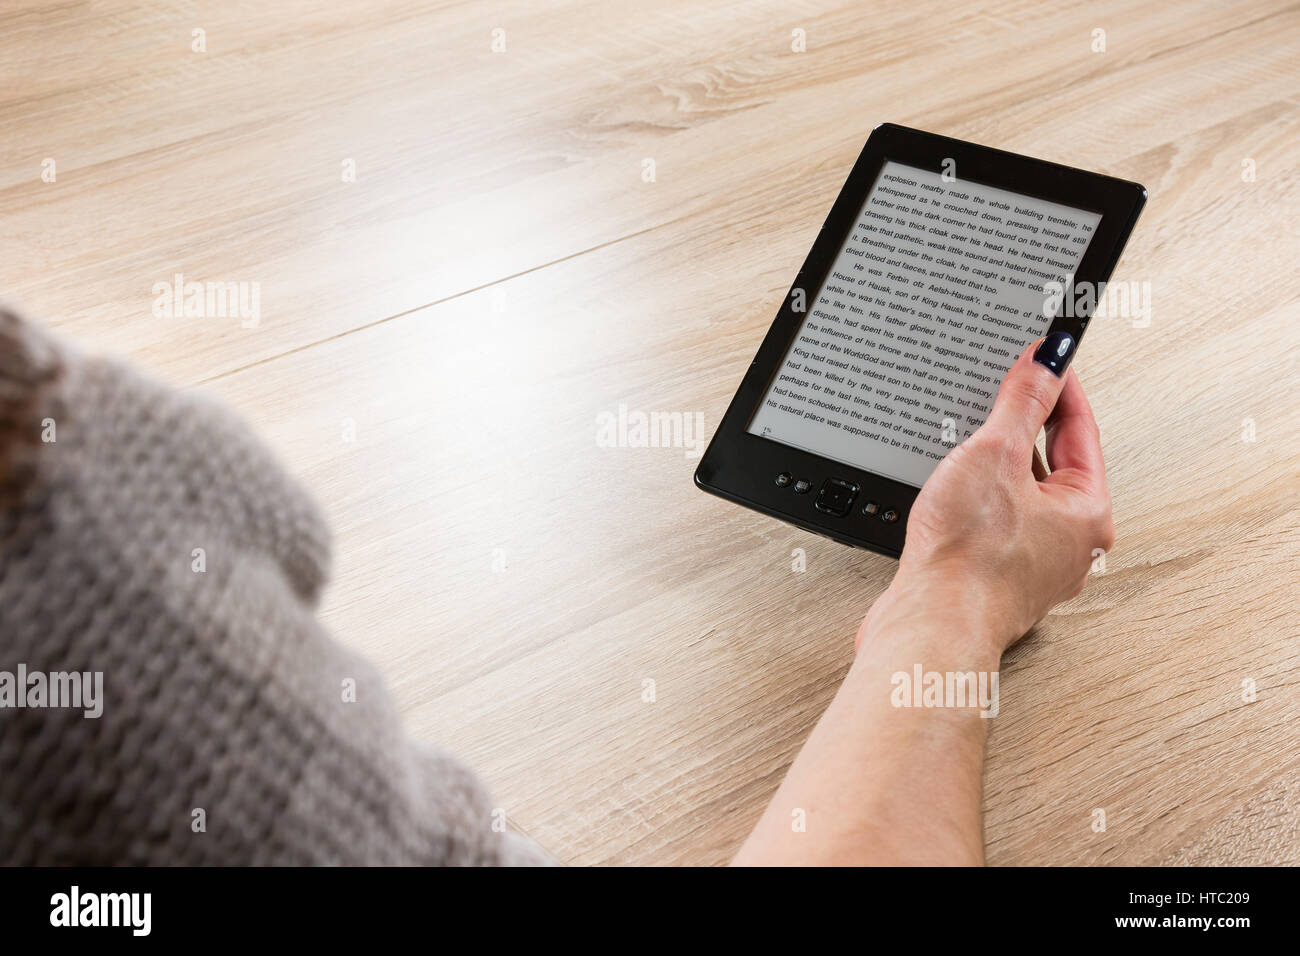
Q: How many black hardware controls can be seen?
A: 5